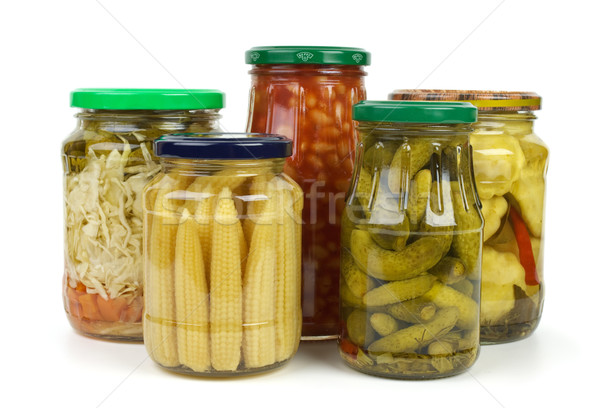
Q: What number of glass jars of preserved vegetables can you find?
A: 5